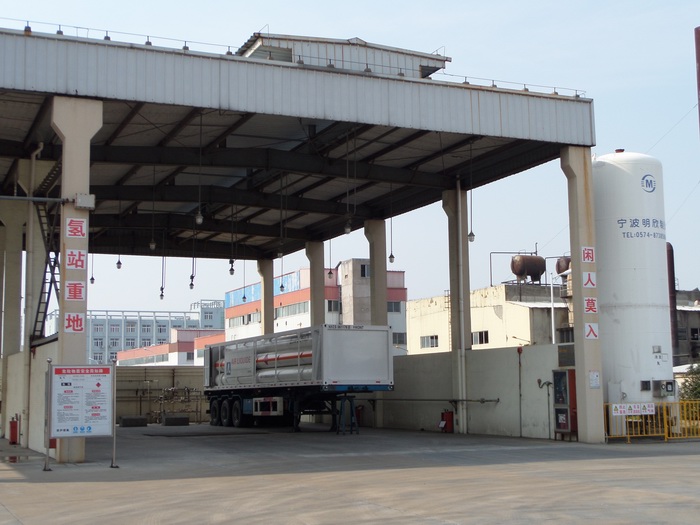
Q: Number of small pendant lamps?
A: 14